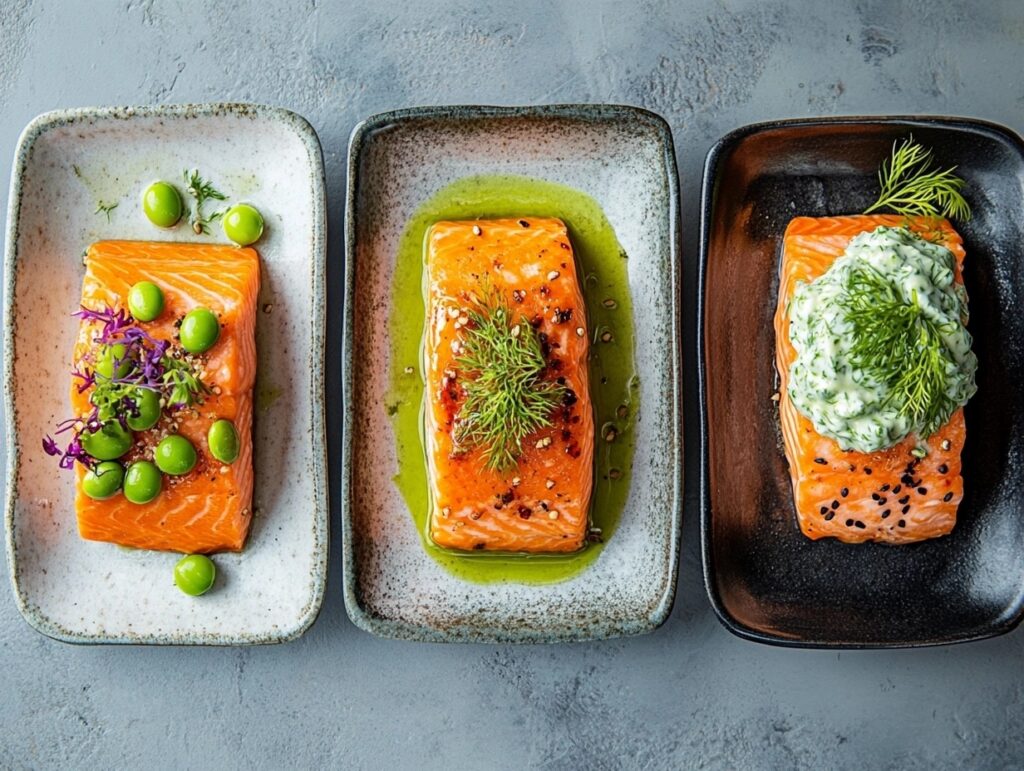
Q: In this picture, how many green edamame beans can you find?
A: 12